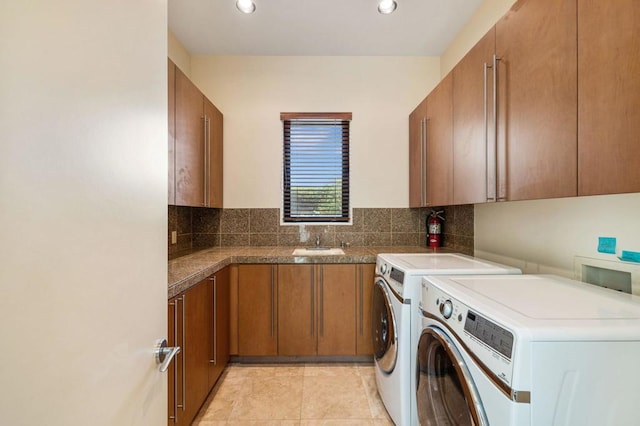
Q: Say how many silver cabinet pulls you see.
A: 13